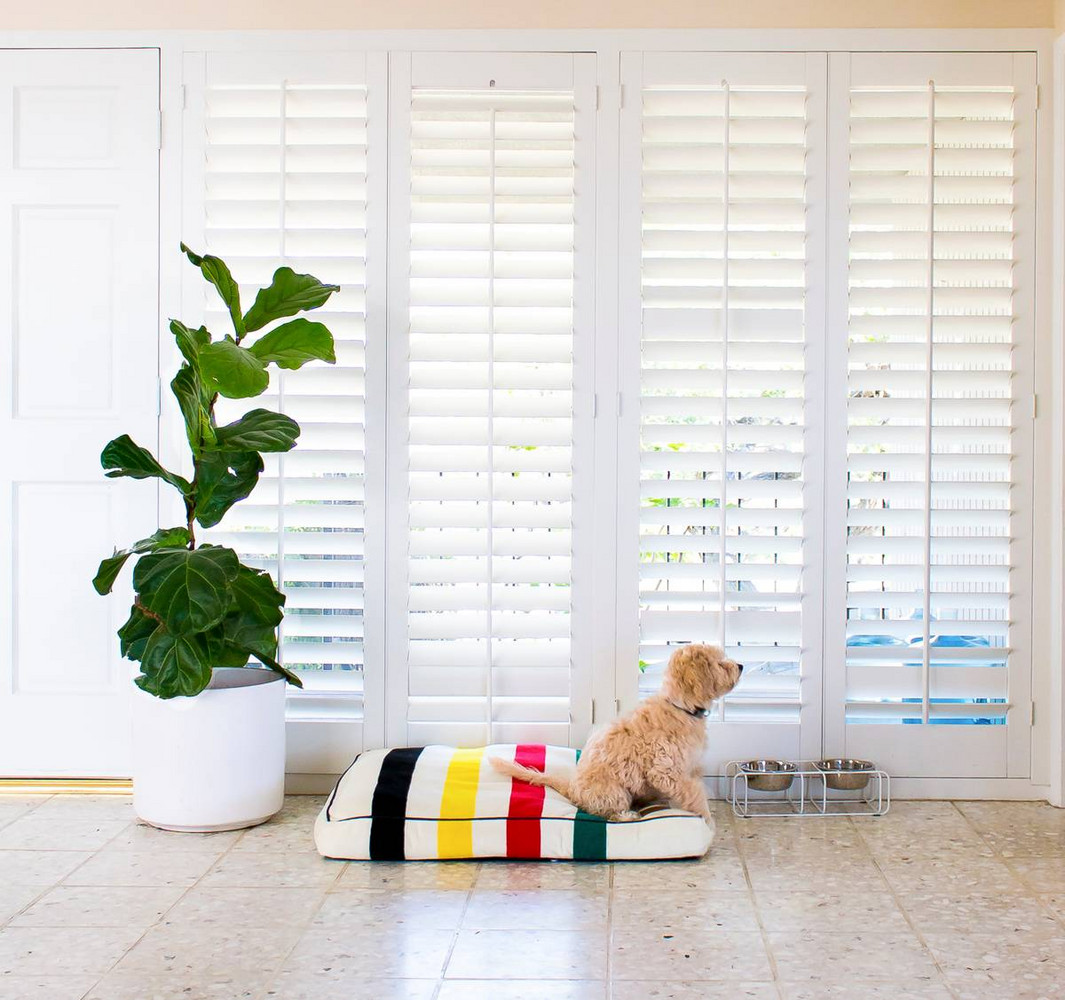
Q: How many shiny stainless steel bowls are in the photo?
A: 2